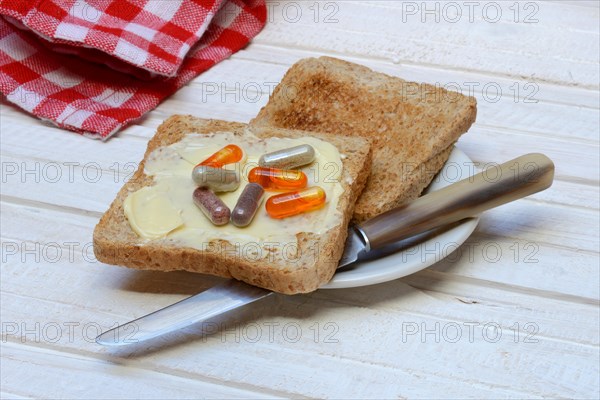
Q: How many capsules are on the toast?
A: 7